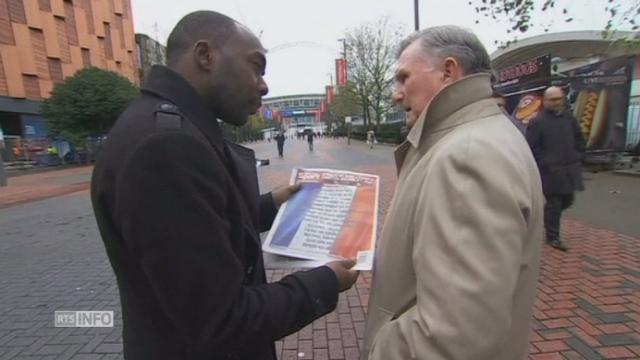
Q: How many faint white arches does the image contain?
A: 1